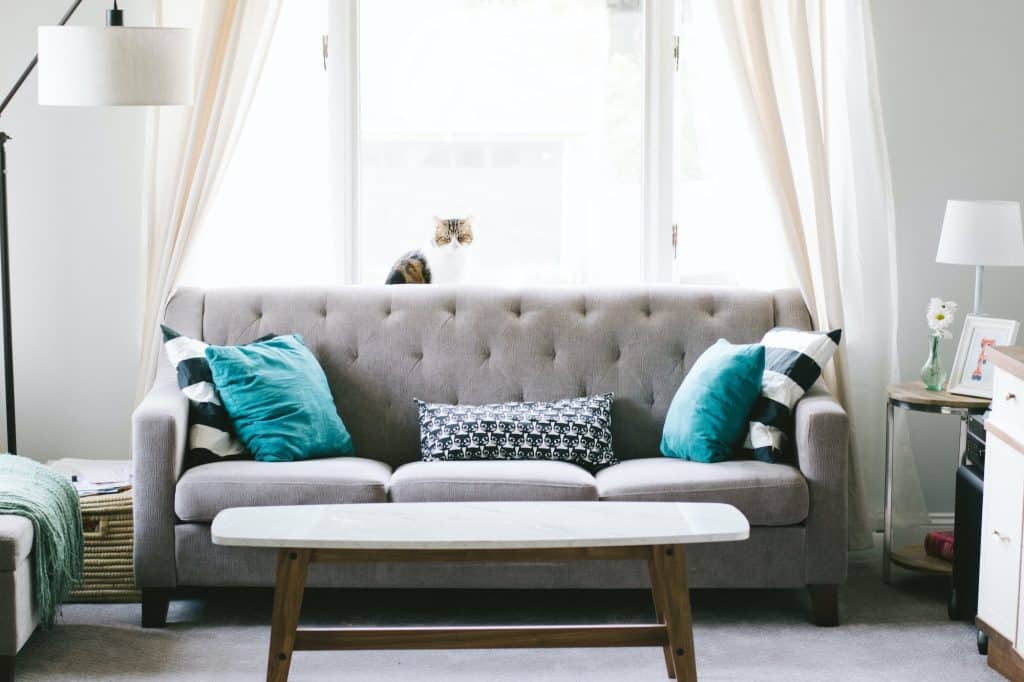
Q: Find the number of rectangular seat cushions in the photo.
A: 3